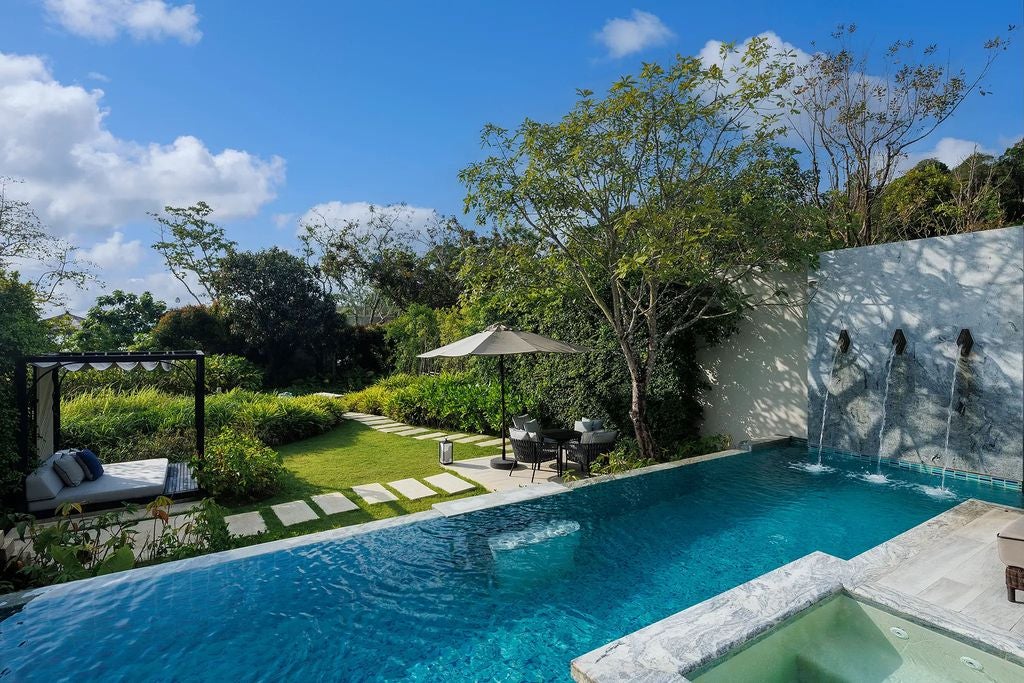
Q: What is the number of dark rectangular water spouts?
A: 3